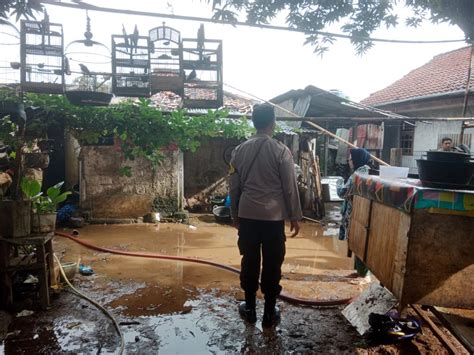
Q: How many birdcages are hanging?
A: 6